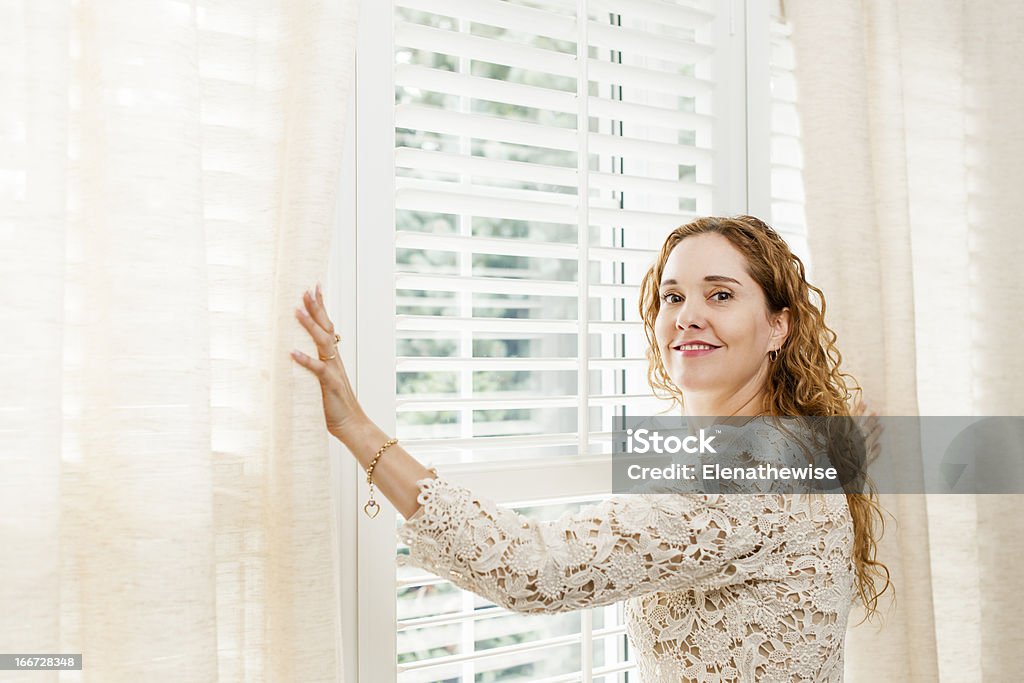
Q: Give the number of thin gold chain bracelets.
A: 1